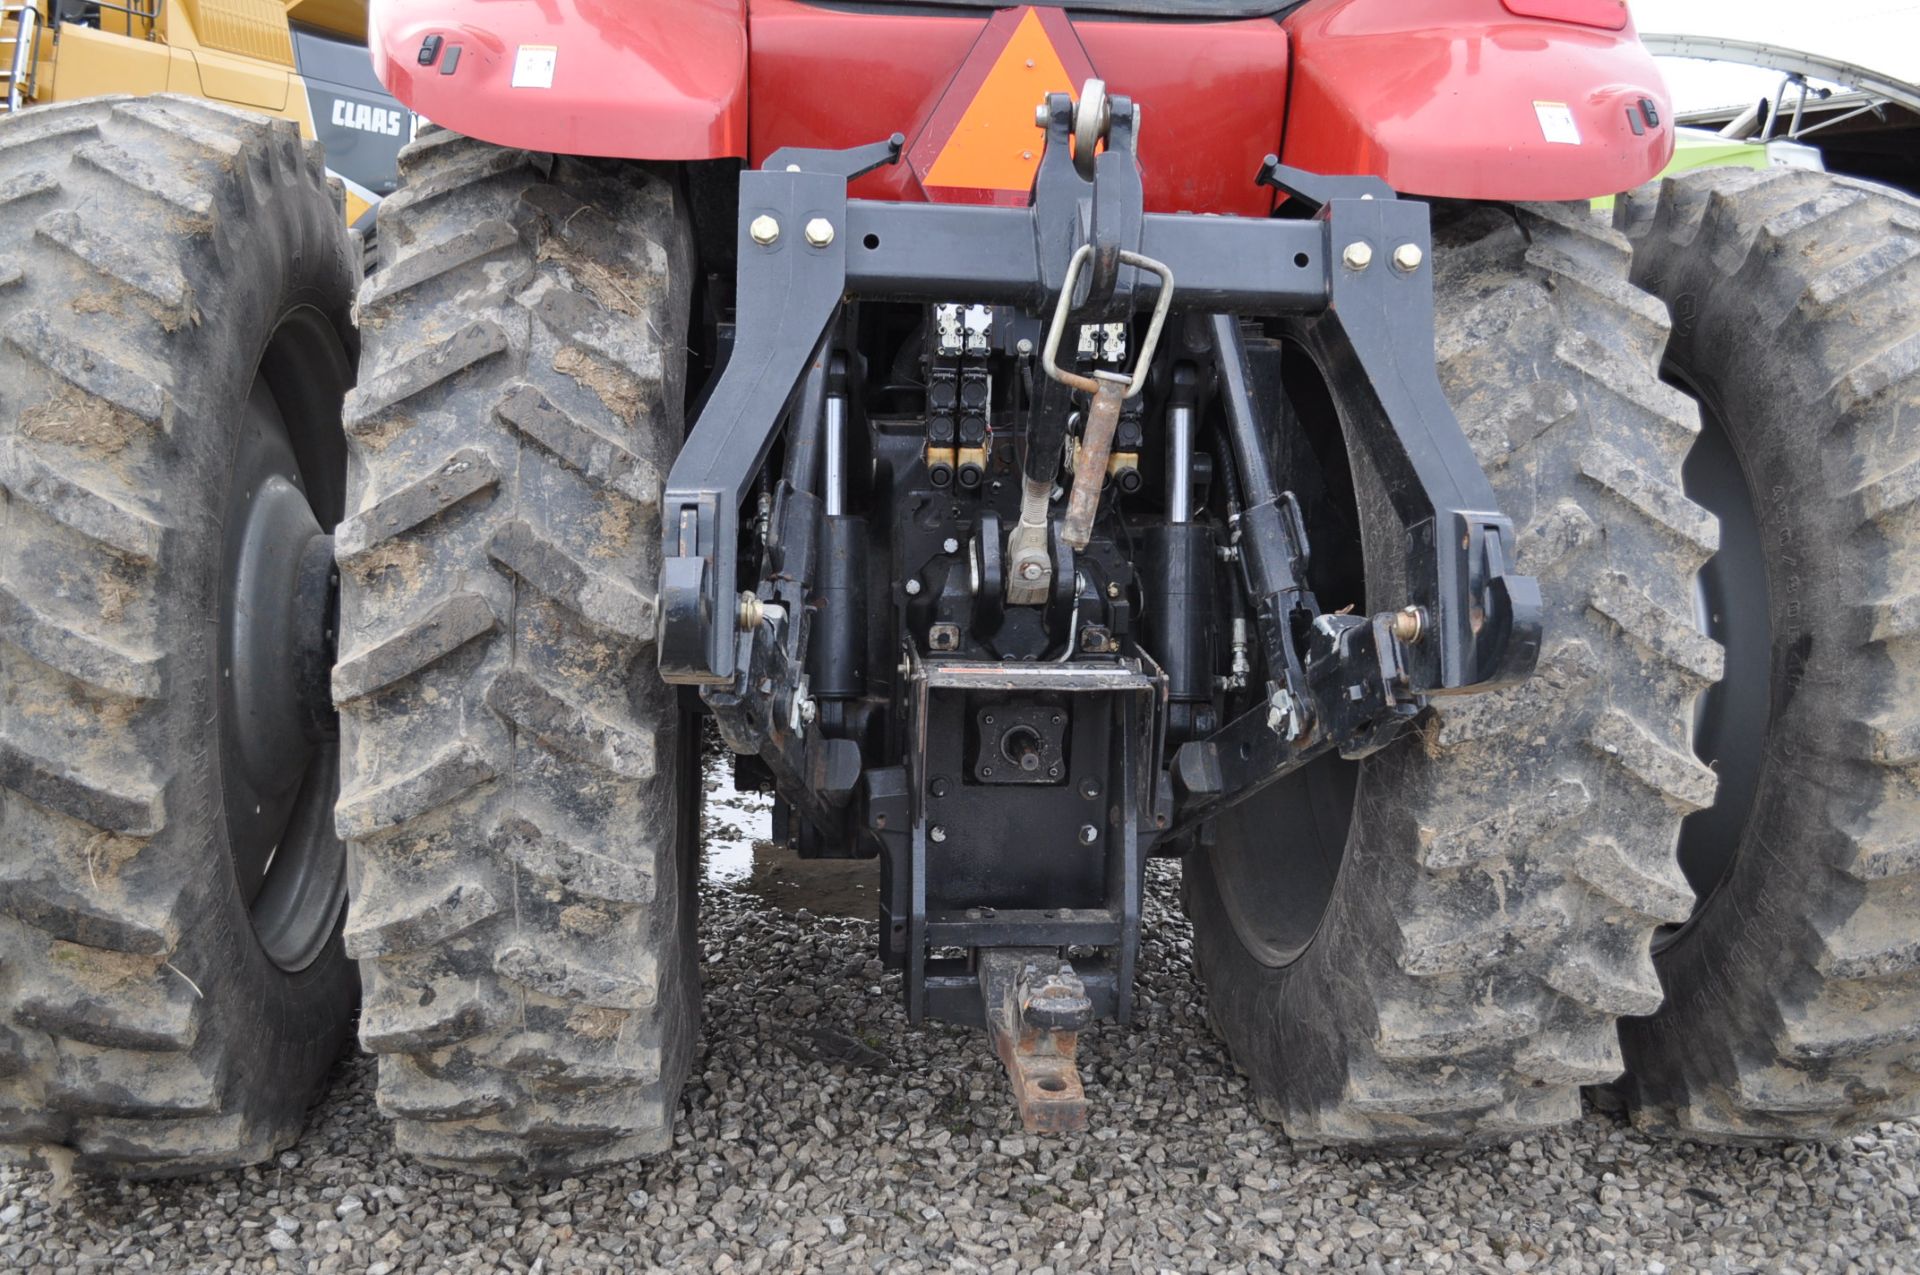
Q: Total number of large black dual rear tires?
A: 4